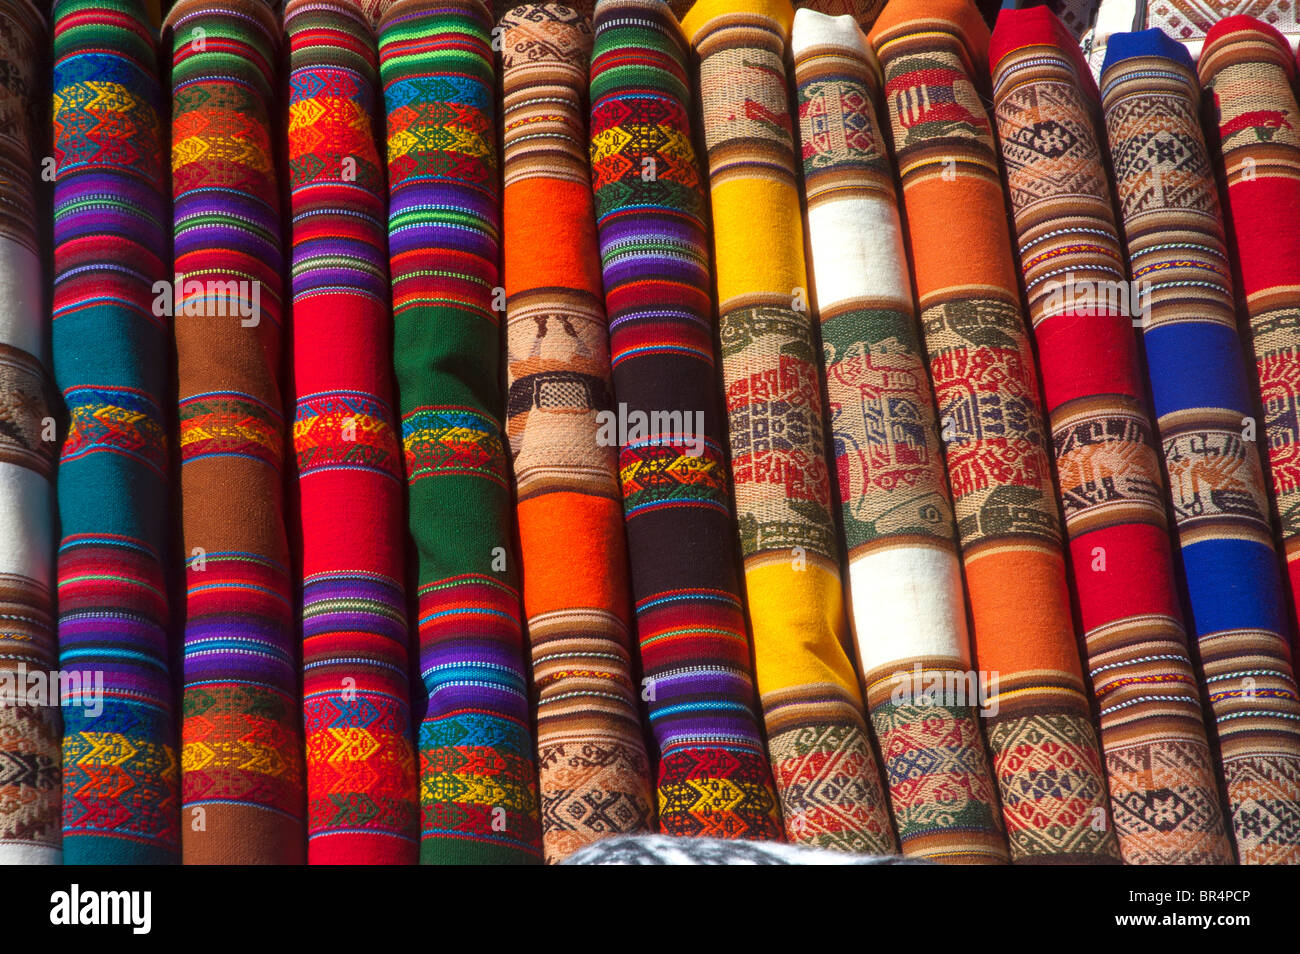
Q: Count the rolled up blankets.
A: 13